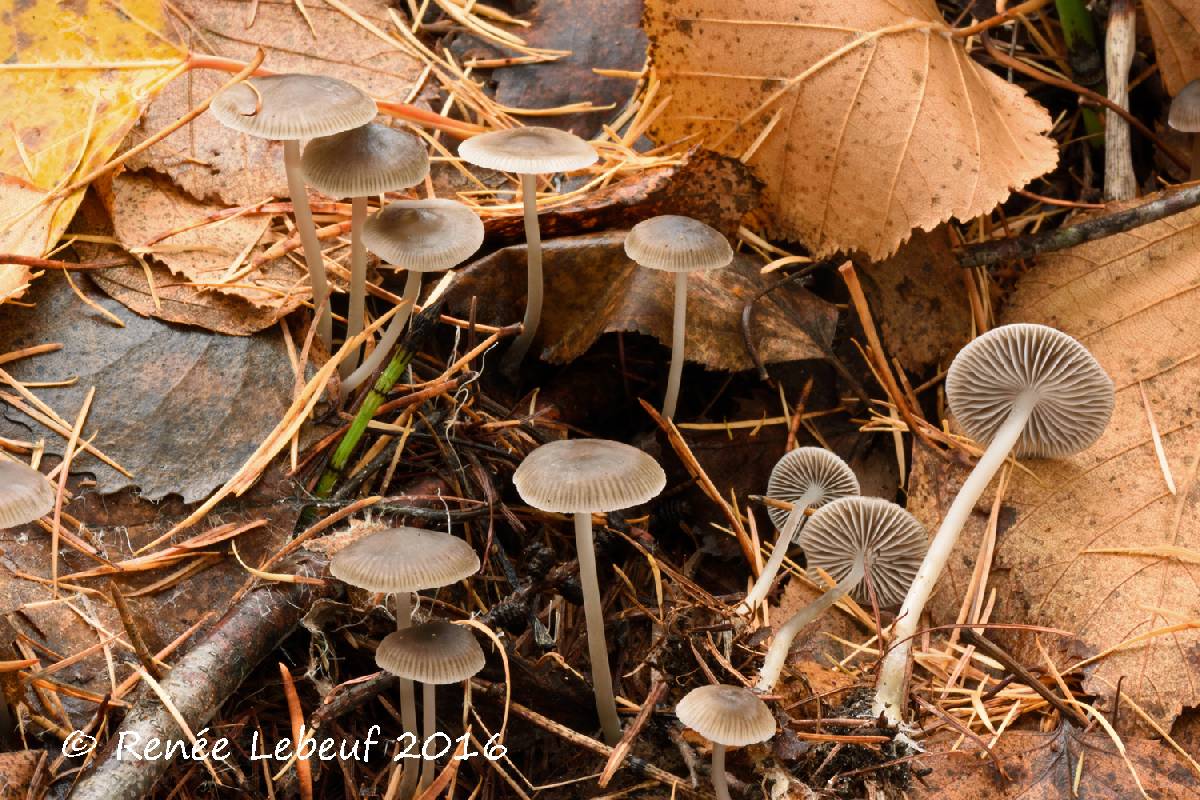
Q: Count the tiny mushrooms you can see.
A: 14